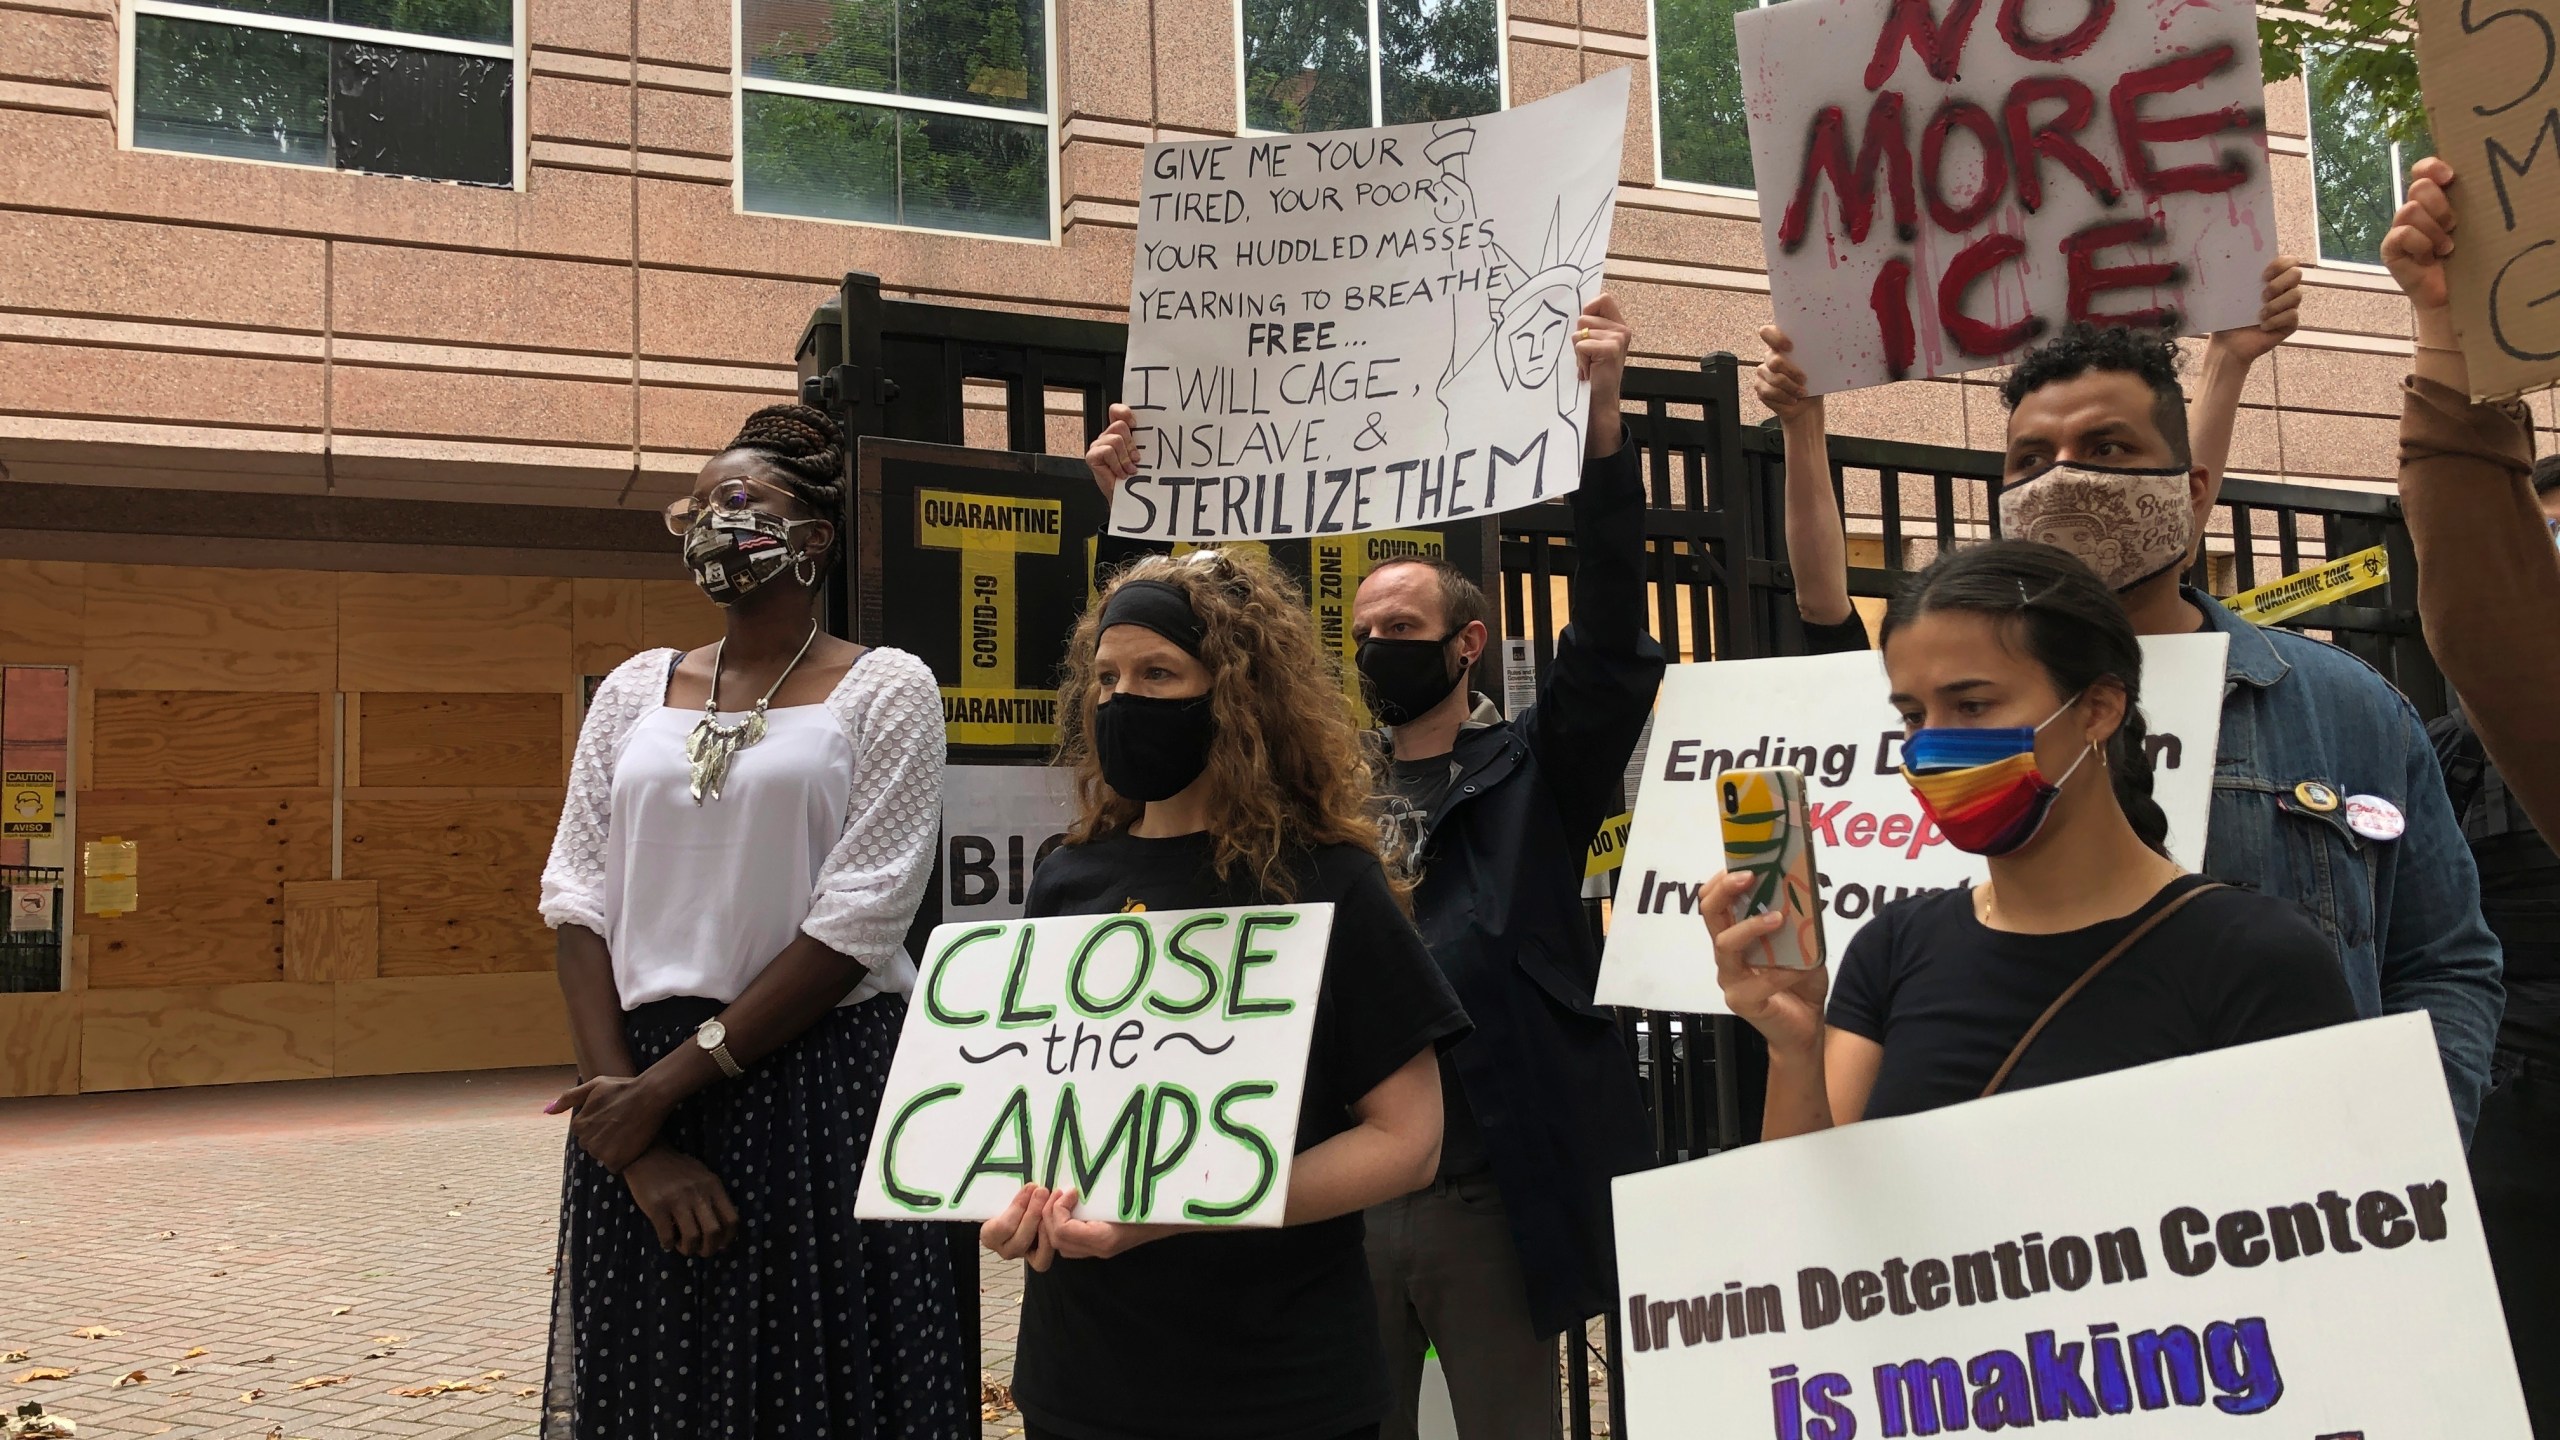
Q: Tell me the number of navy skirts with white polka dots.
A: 1